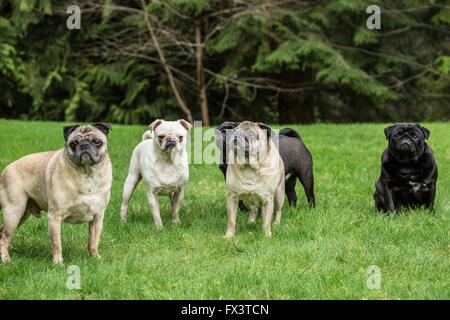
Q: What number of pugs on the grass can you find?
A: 5